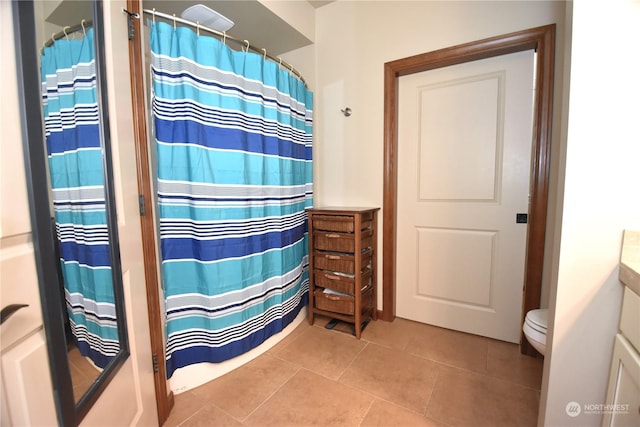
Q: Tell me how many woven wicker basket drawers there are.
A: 5